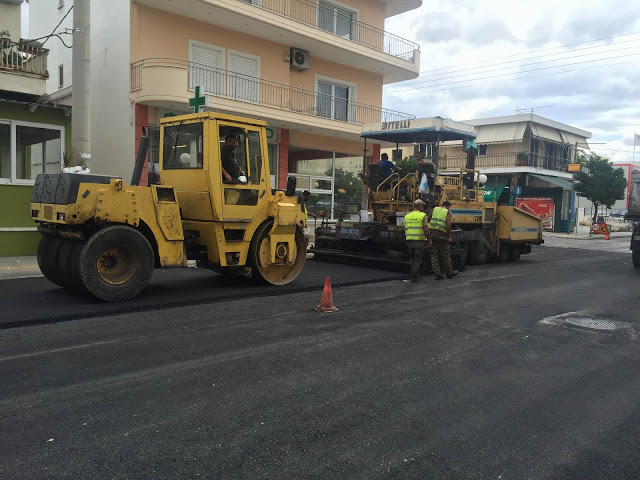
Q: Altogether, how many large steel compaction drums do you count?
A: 1